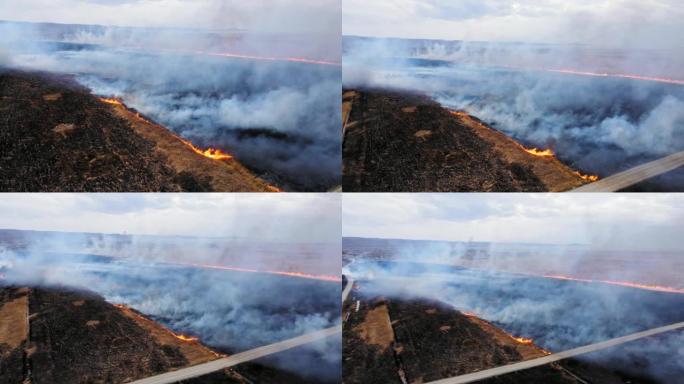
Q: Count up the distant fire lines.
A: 4